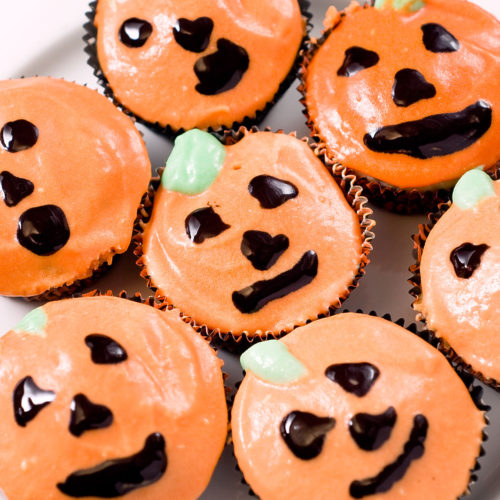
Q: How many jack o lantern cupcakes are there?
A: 7